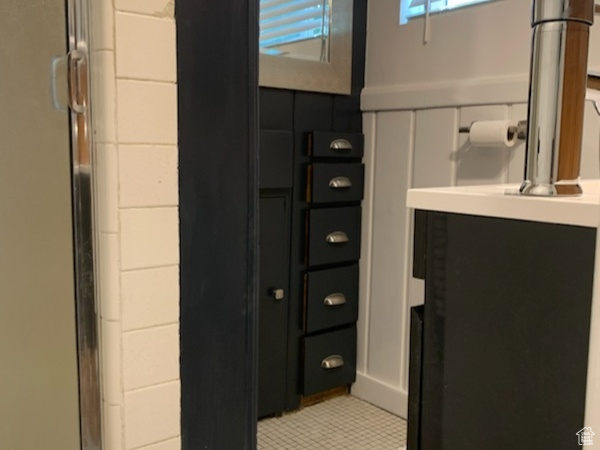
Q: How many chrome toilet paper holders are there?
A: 1